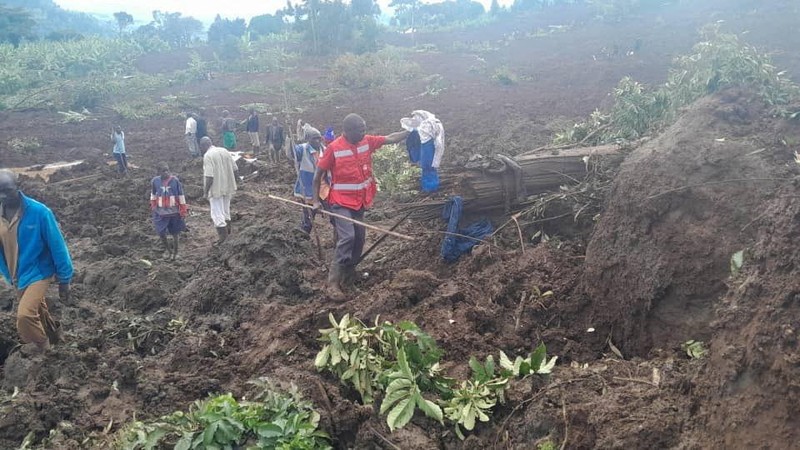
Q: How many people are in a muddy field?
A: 12